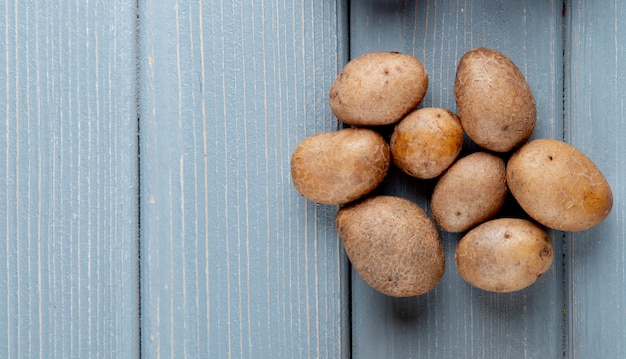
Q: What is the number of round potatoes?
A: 8